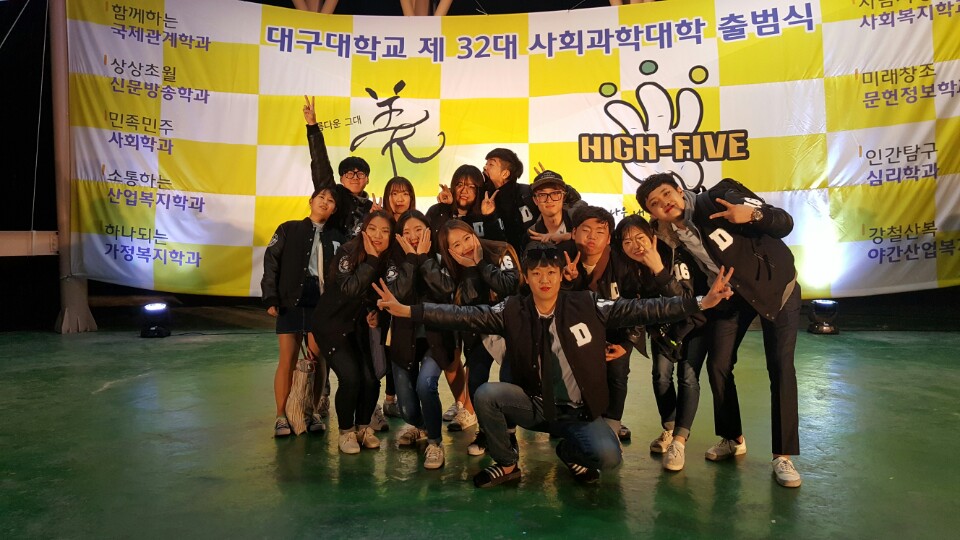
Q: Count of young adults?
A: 13